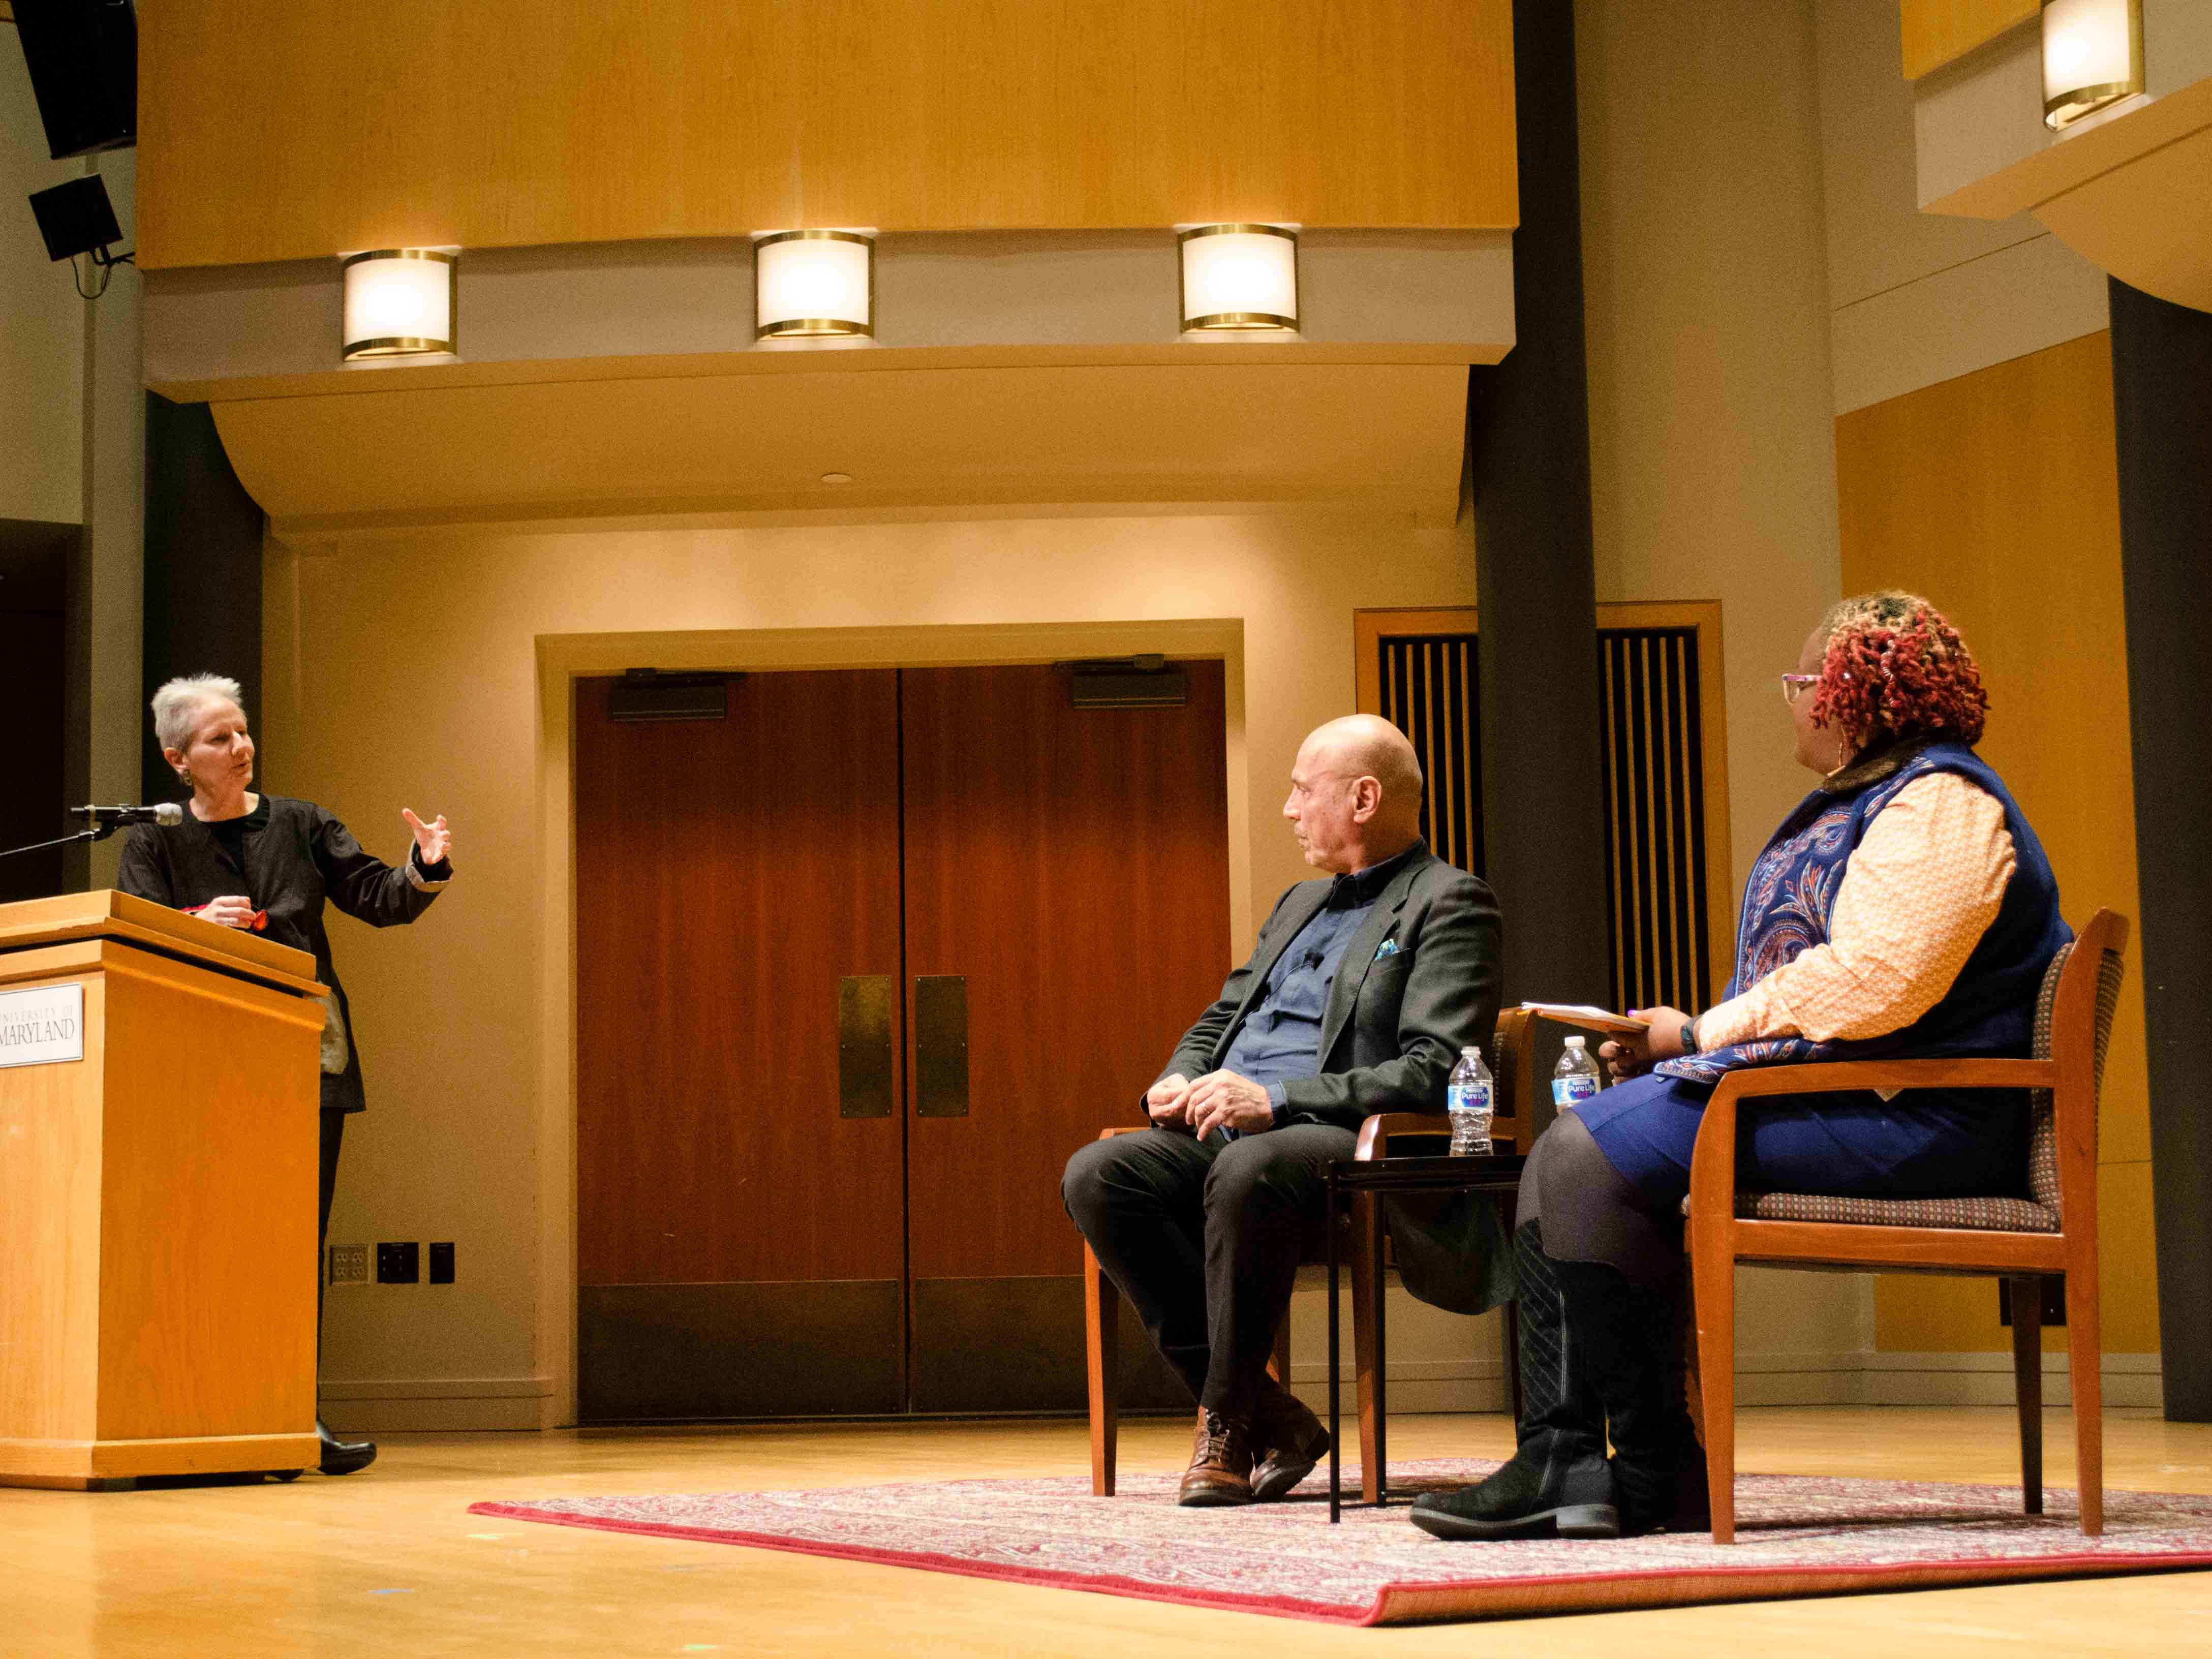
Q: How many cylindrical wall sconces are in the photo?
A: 4